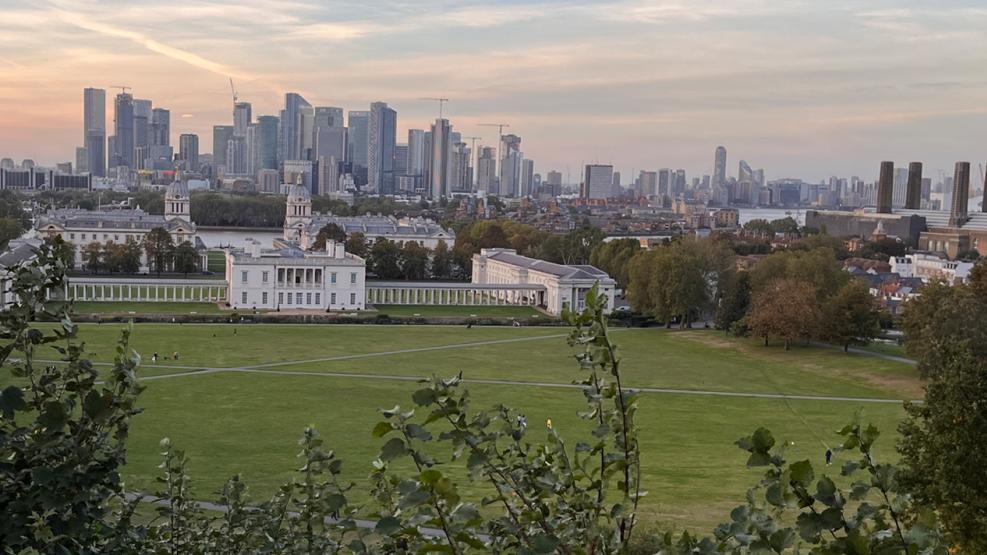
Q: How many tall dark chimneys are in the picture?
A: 4